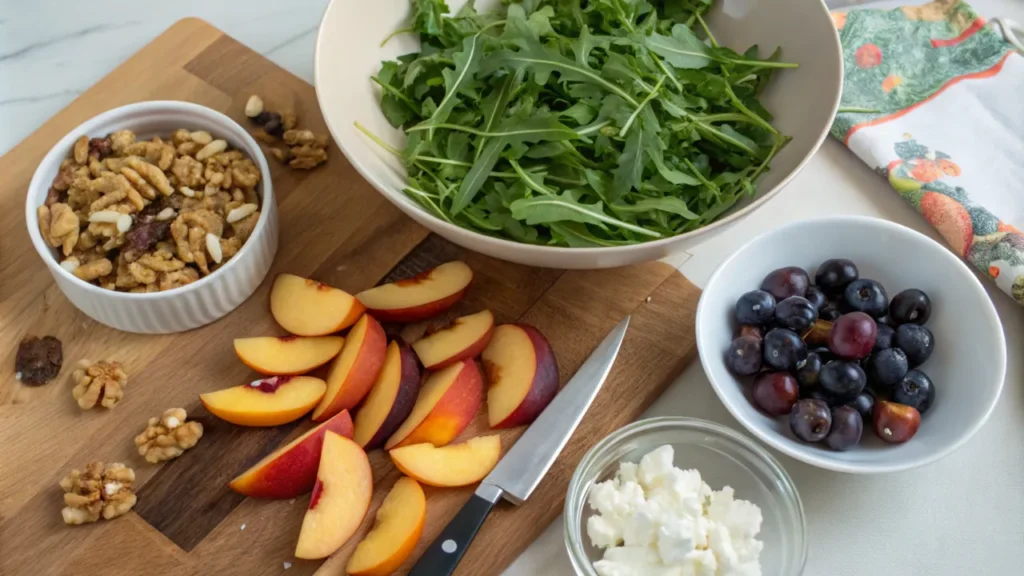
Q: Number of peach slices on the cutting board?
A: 13